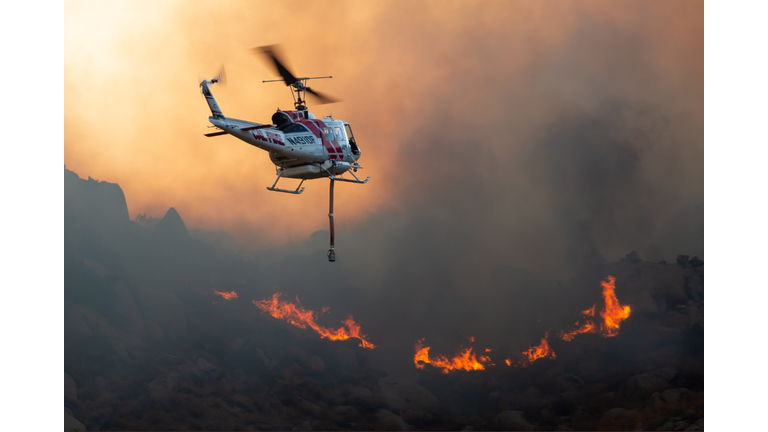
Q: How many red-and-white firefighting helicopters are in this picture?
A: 1